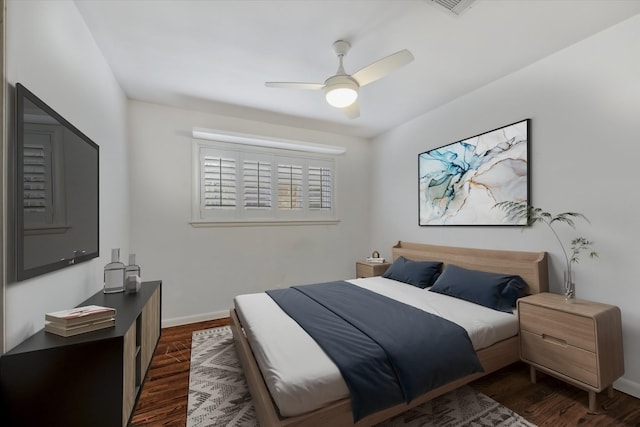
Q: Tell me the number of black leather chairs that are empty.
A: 0